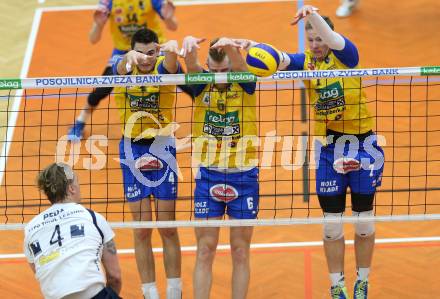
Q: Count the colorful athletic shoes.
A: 3